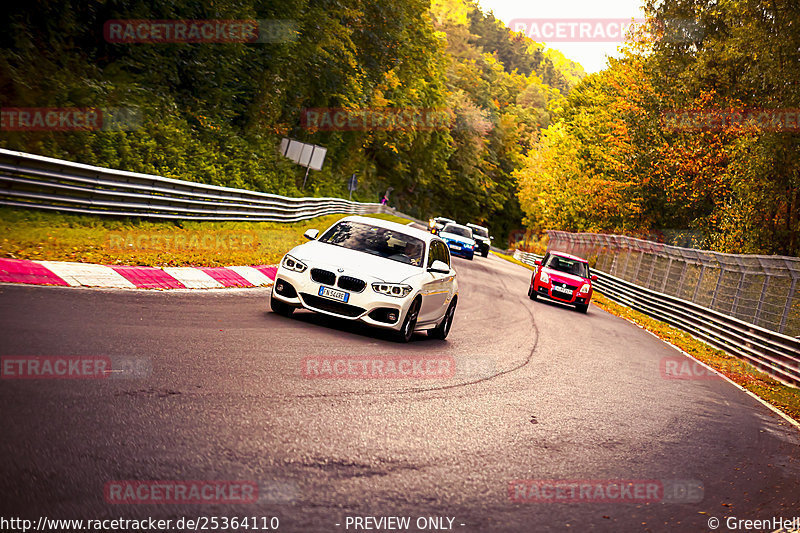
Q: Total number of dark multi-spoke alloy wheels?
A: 2